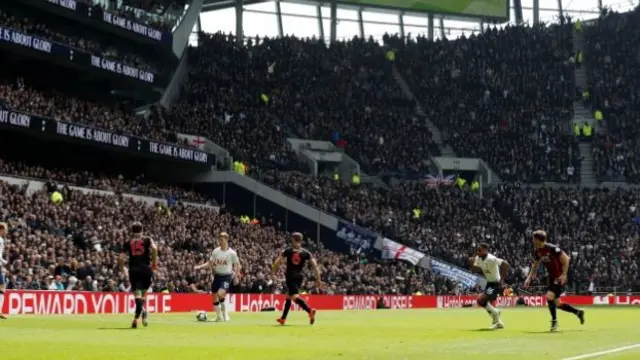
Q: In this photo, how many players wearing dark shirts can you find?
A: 3